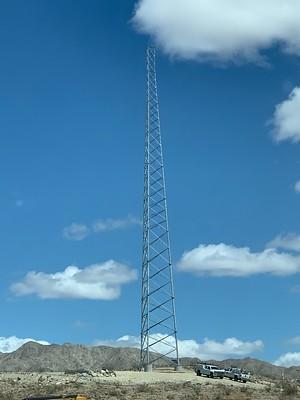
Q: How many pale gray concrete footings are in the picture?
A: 2